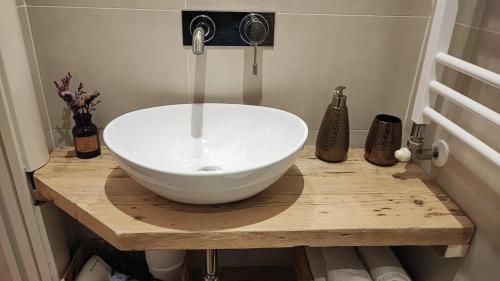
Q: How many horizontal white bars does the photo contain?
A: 3